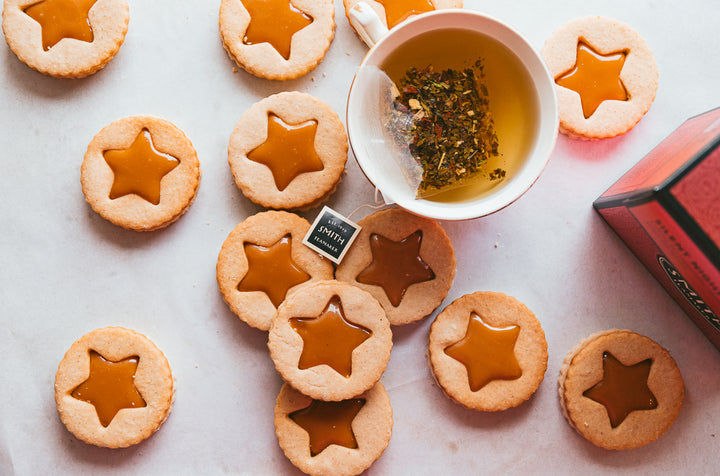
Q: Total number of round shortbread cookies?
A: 13